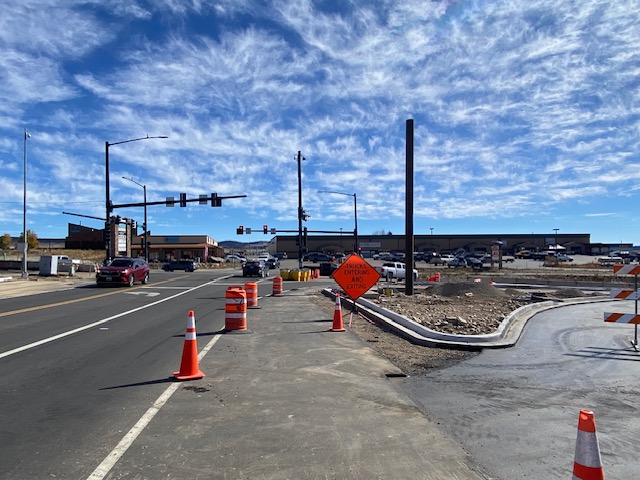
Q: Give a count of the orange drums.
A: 3